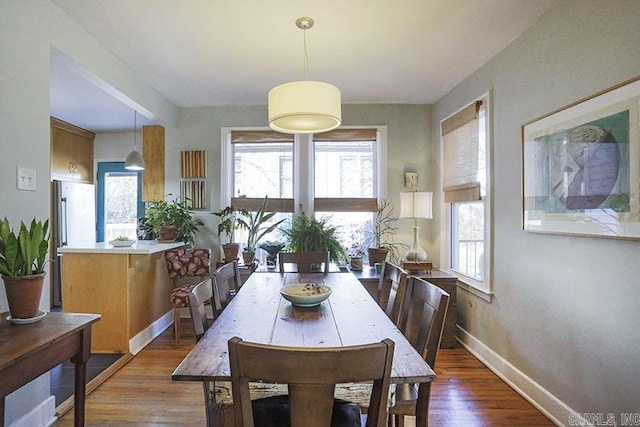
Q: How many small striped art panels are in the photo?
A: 2